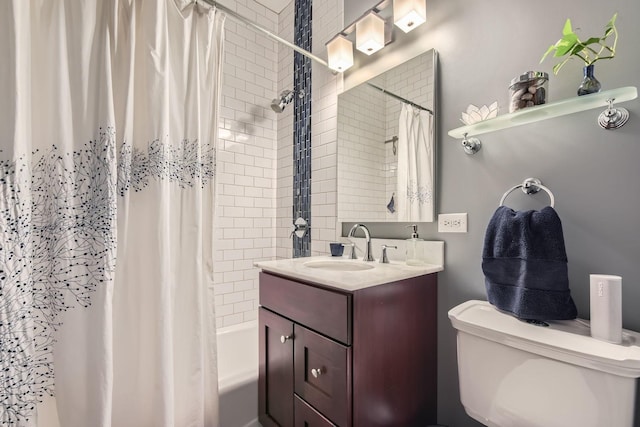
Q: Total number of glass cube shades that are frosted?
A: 3